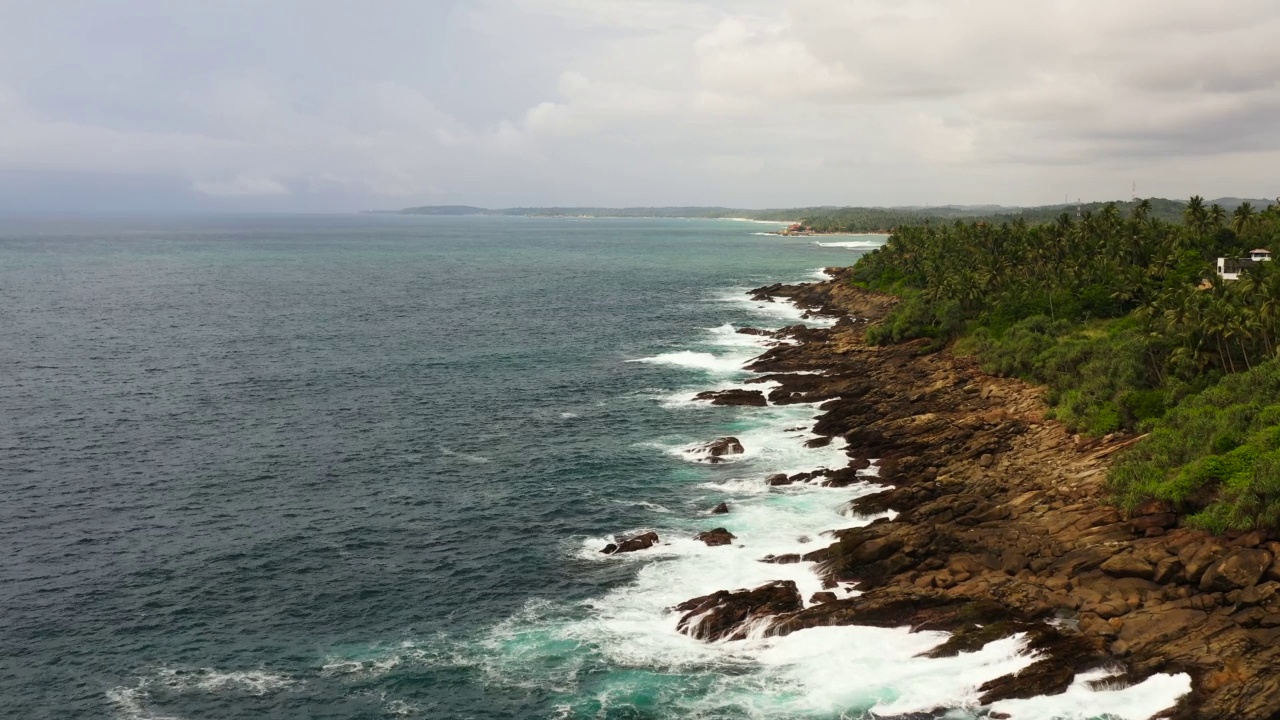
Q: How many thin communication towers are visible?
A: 3